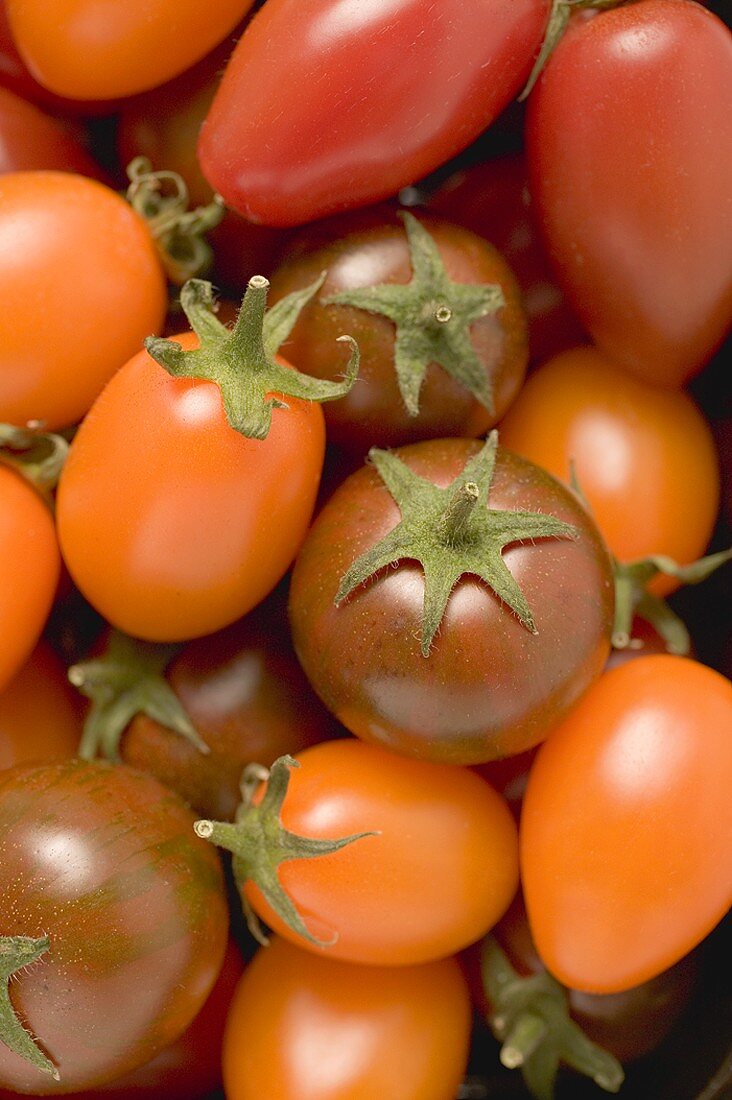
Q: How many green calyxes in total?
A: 11